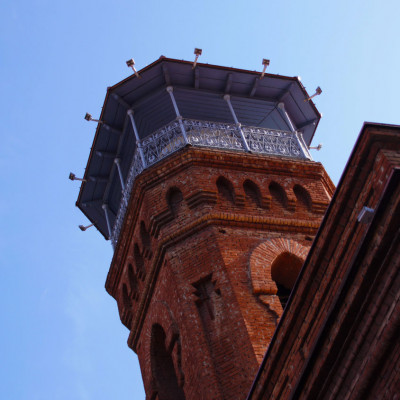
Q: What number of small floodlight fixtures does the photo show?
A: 8